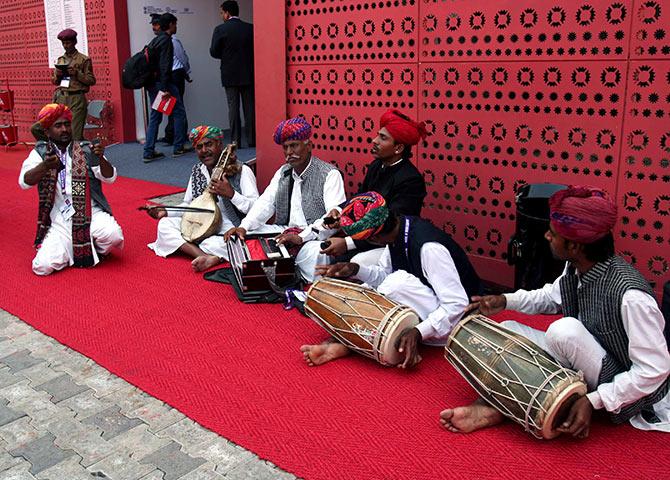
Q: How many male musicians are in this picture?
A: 6